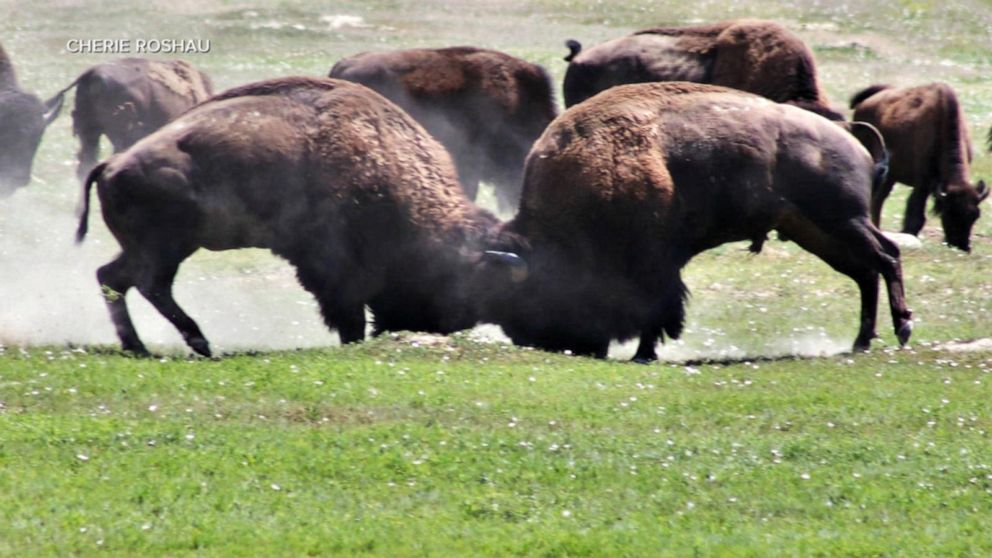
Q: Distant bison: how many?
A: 5